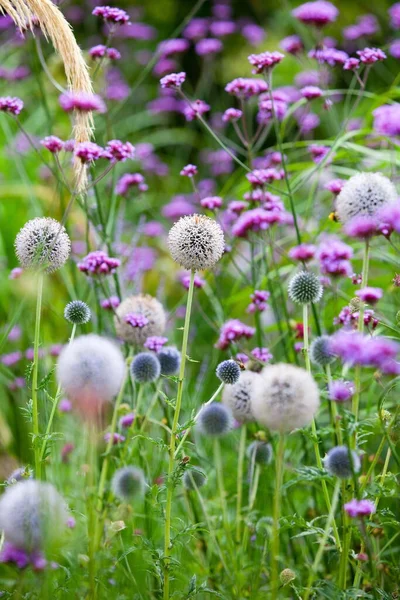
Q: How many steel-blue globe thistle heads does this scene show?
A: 11